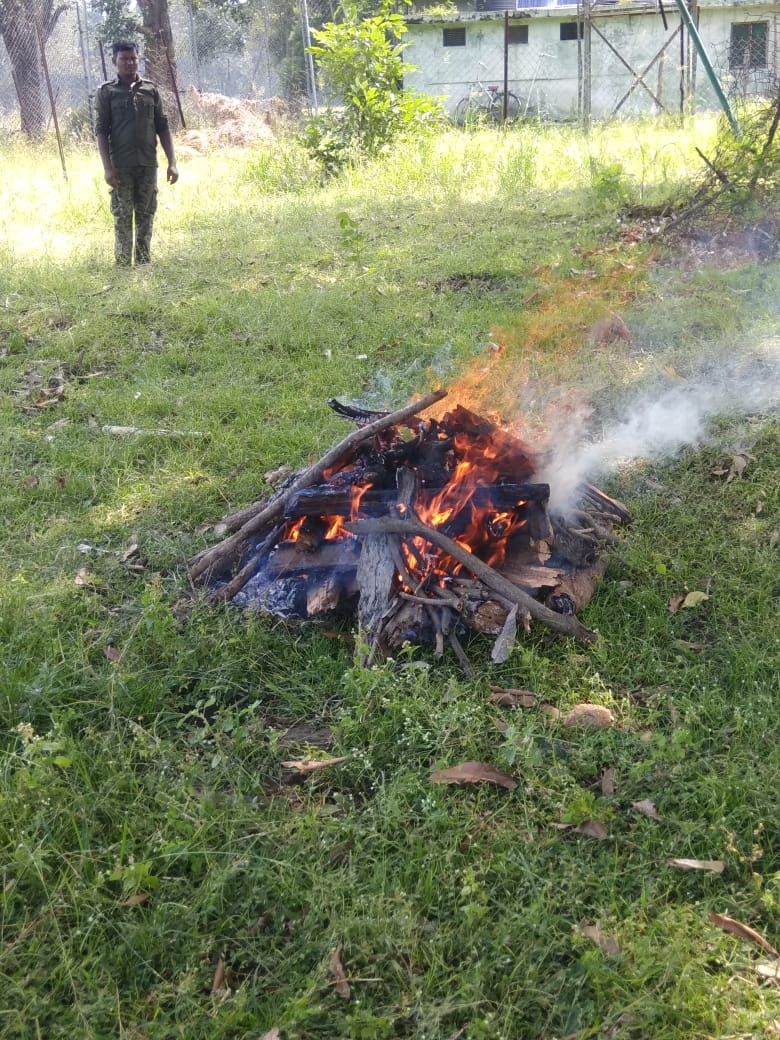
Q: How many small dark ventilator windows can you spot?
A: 3